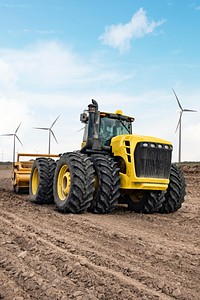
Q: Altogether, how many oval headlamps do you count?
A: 4